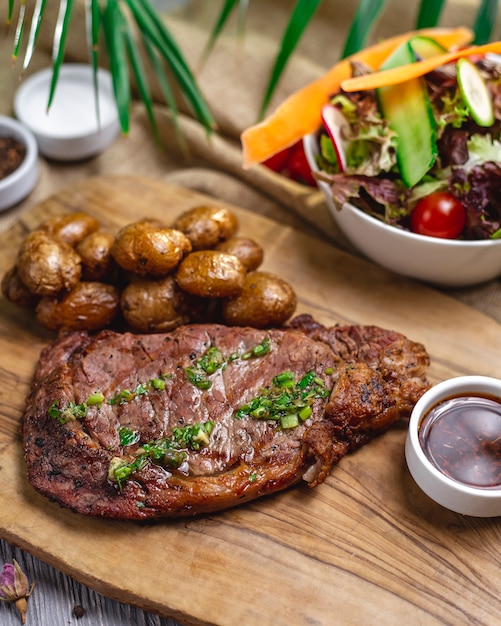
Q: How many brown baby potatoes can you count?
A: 12